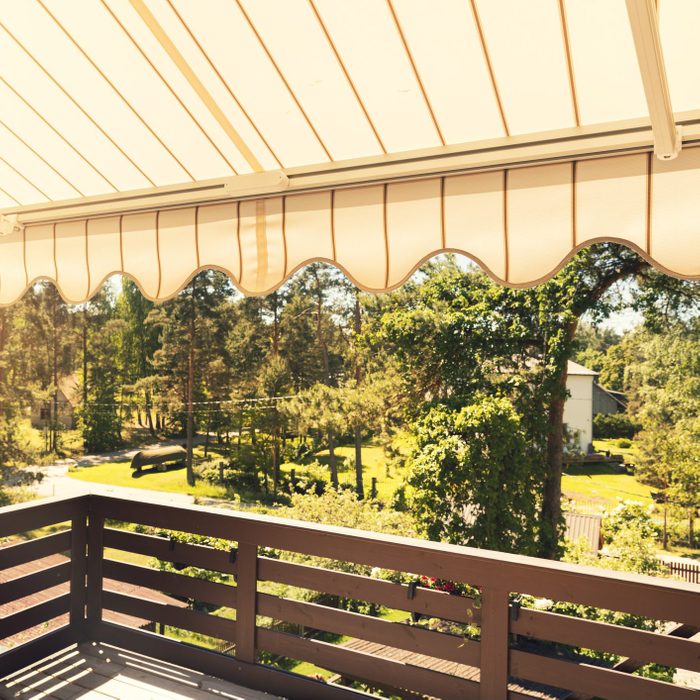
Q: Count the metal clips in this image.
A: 4